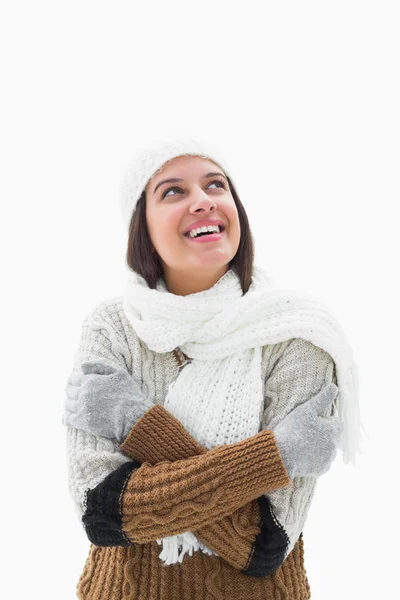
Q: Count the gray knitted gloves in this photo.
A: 2